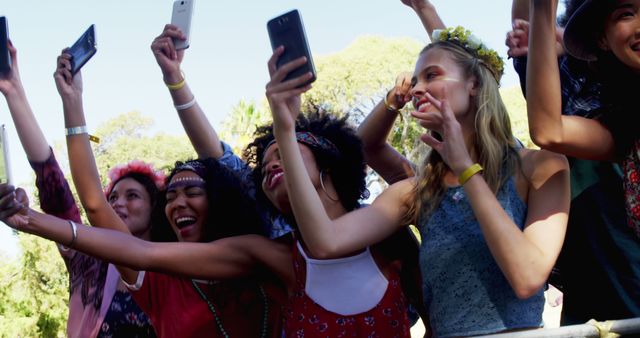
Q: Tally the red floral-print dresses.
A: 1